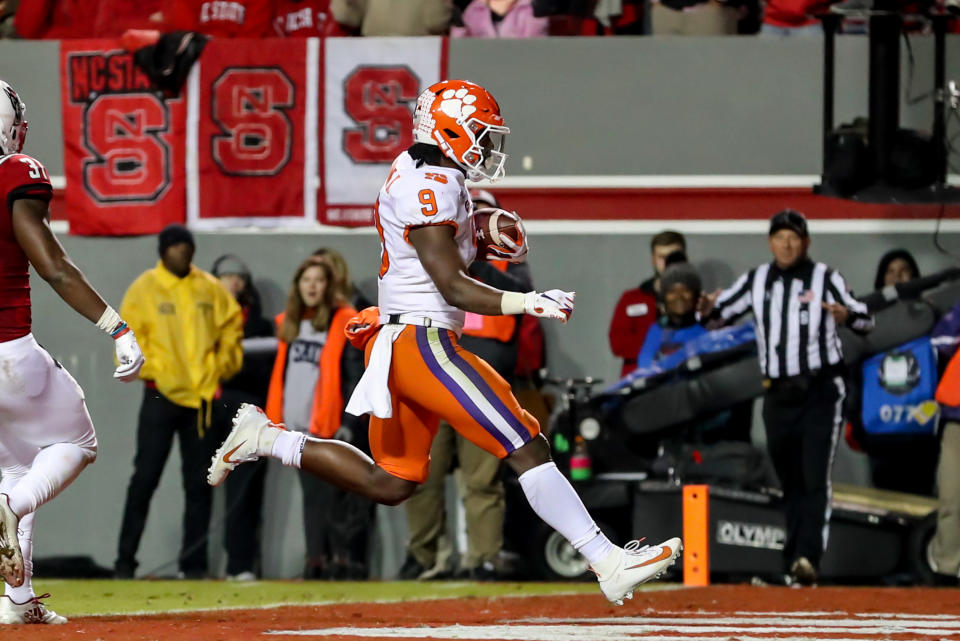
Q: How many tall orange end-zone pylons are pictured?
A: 1